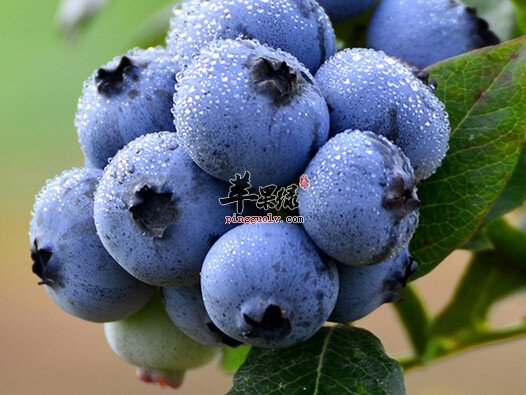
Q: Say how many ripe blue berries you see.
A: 12